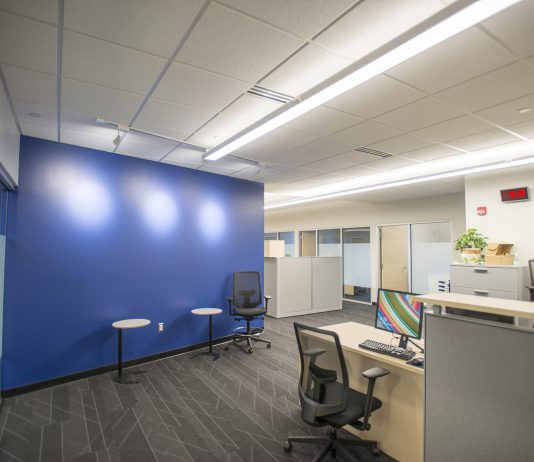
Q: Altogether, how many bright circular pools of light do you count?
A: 3